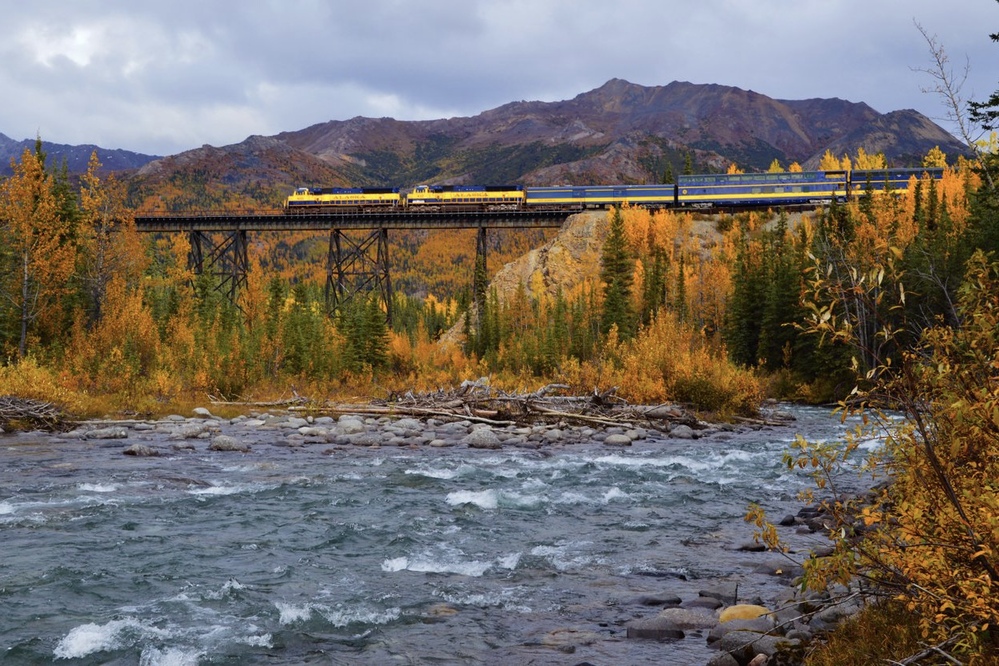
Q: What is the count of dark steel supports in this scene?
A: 3